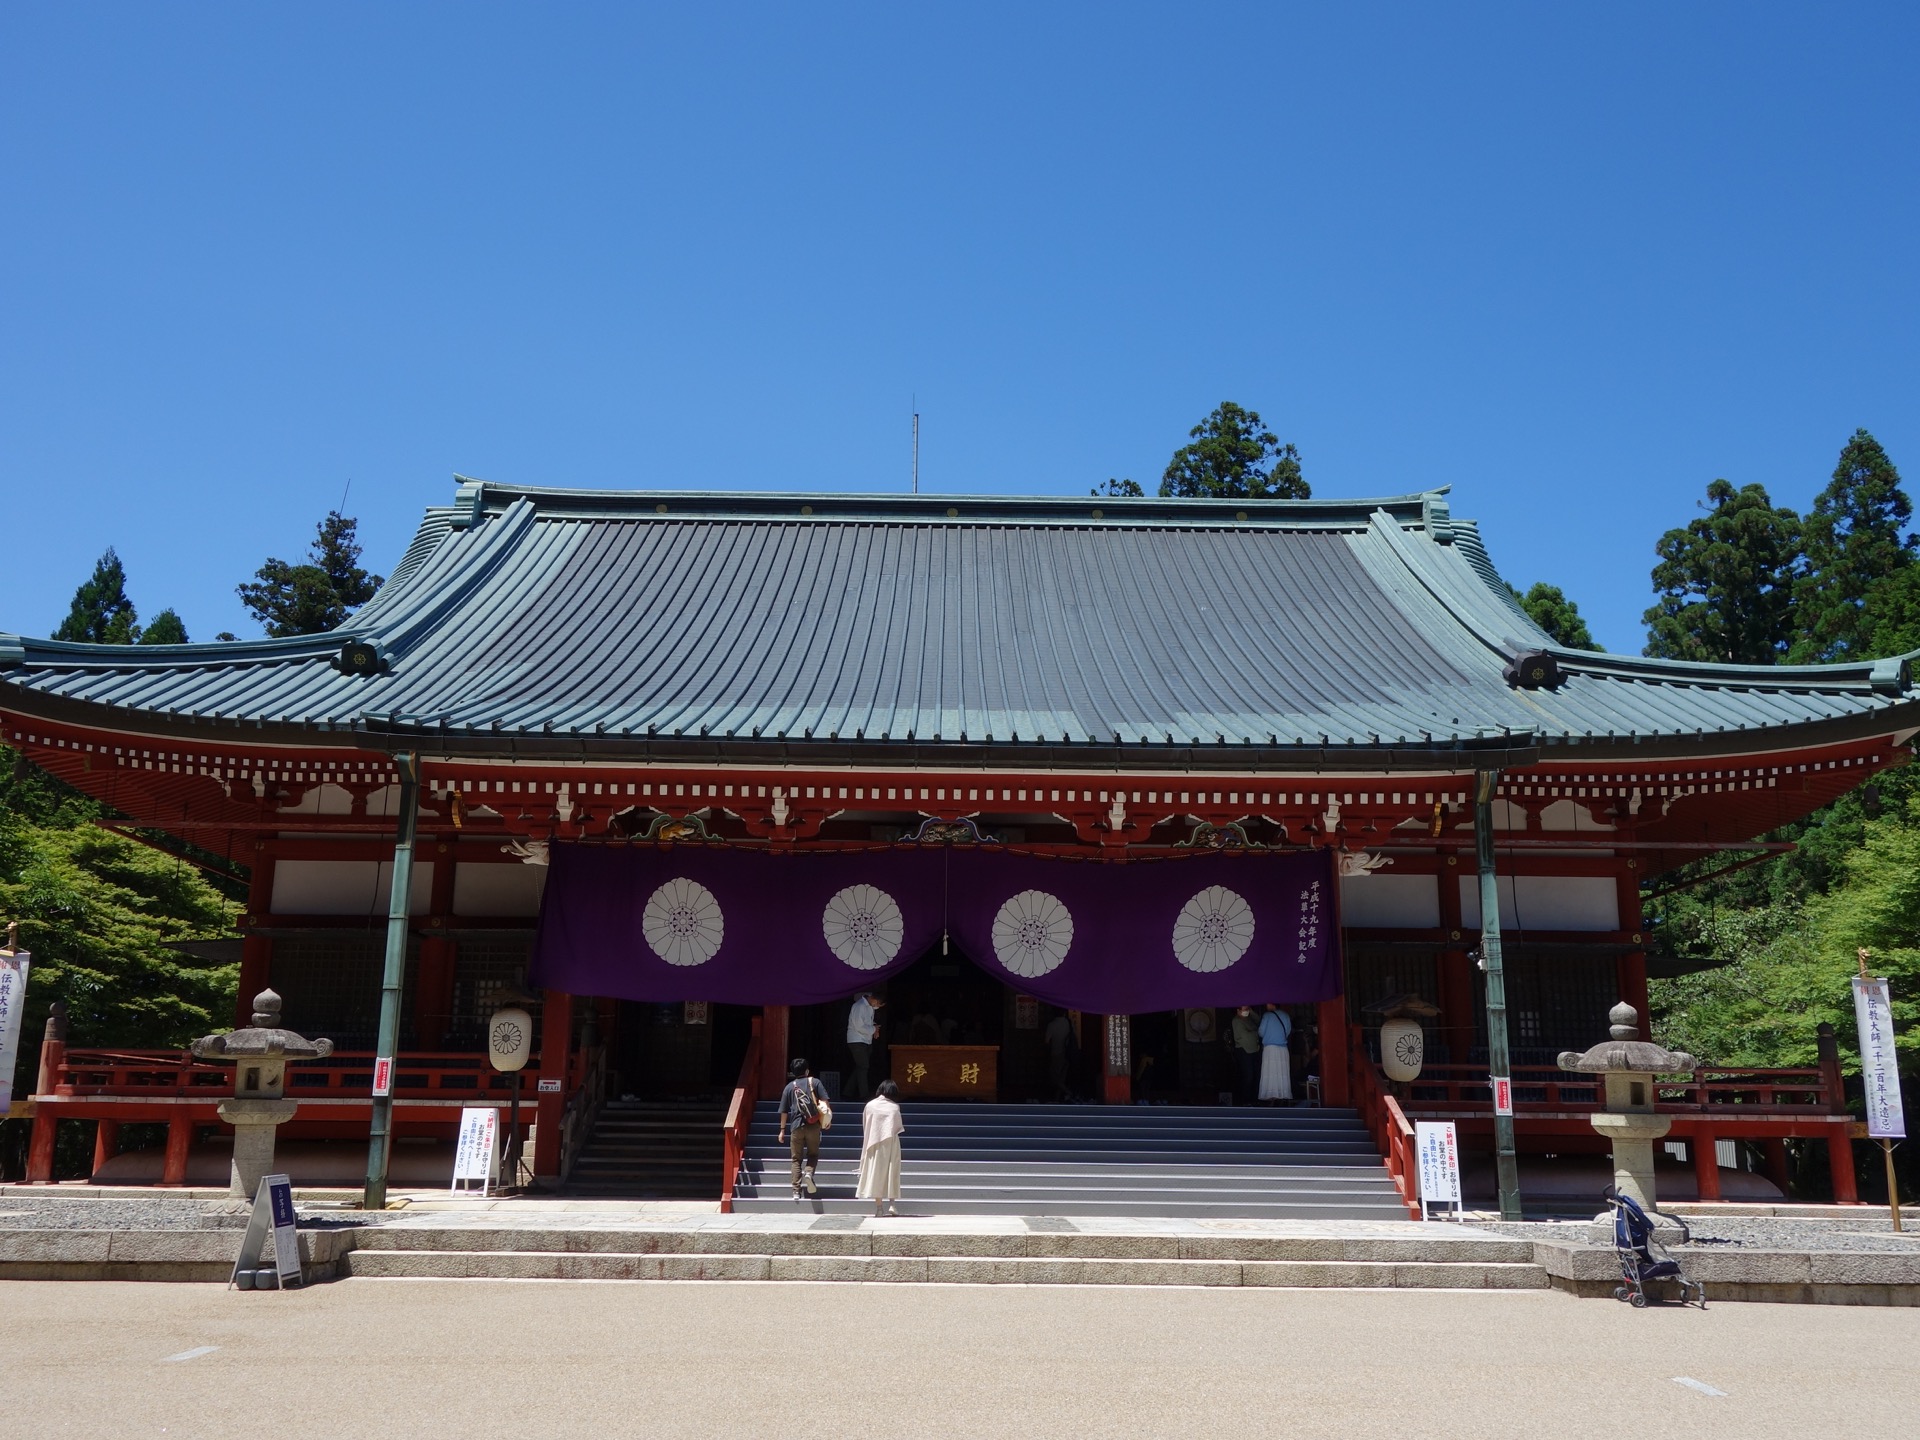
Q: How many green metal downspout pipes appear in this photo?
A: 2